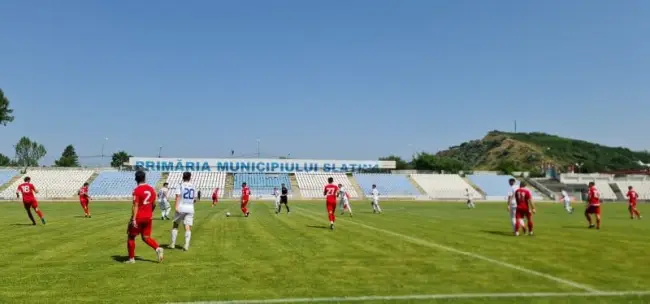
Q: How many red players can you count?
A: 9